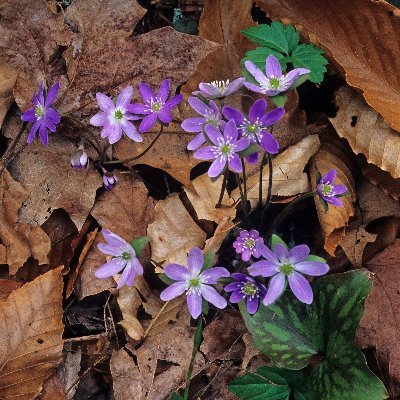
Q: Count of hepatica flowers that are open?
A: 14